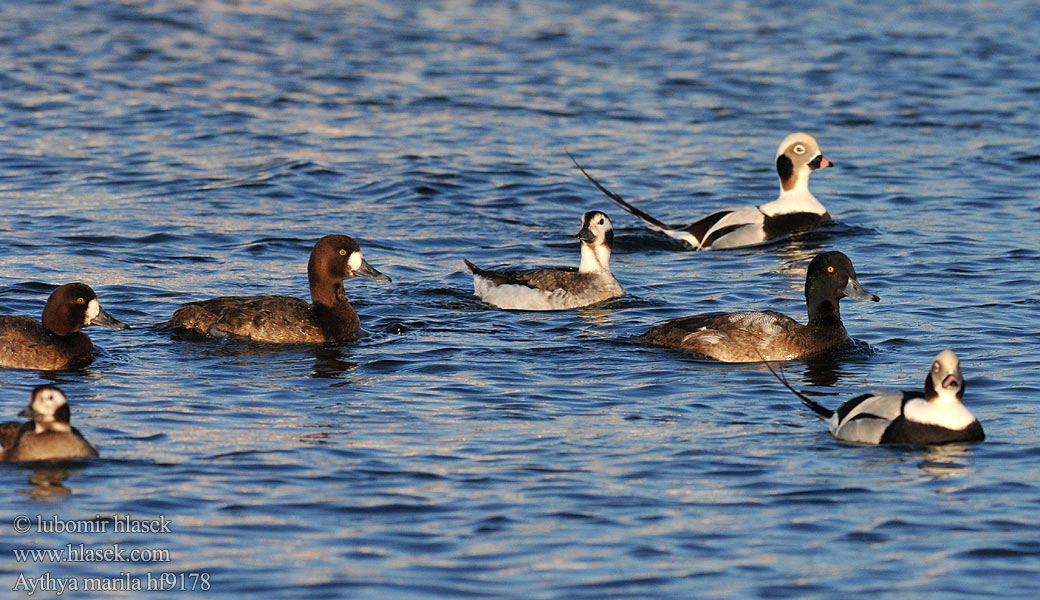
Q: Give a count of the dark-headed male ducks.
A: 1